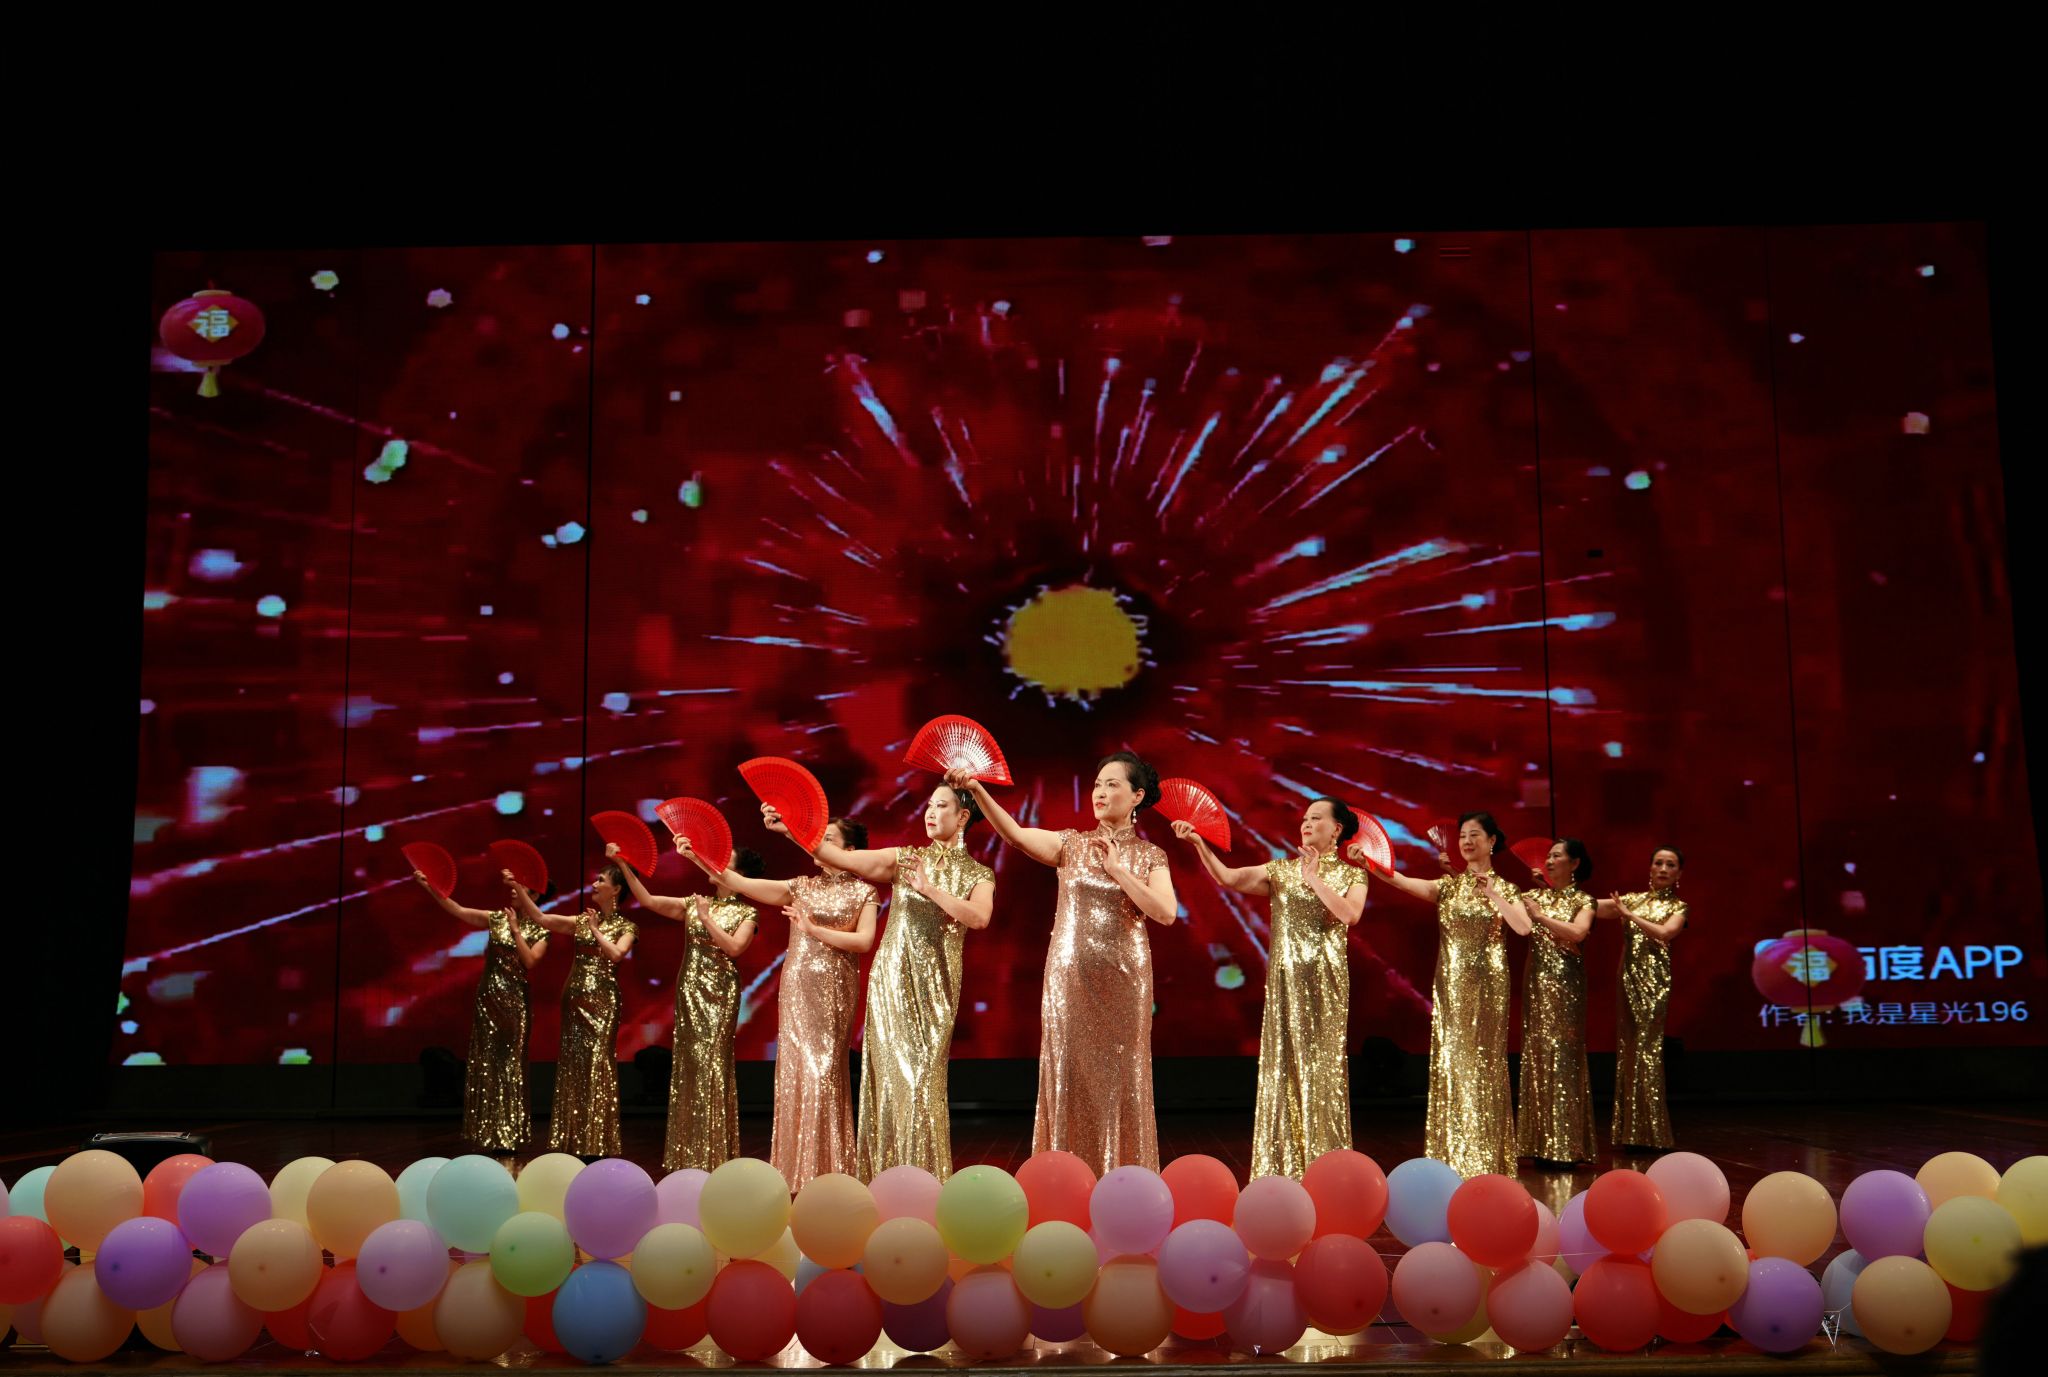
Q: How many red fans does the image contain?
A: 10